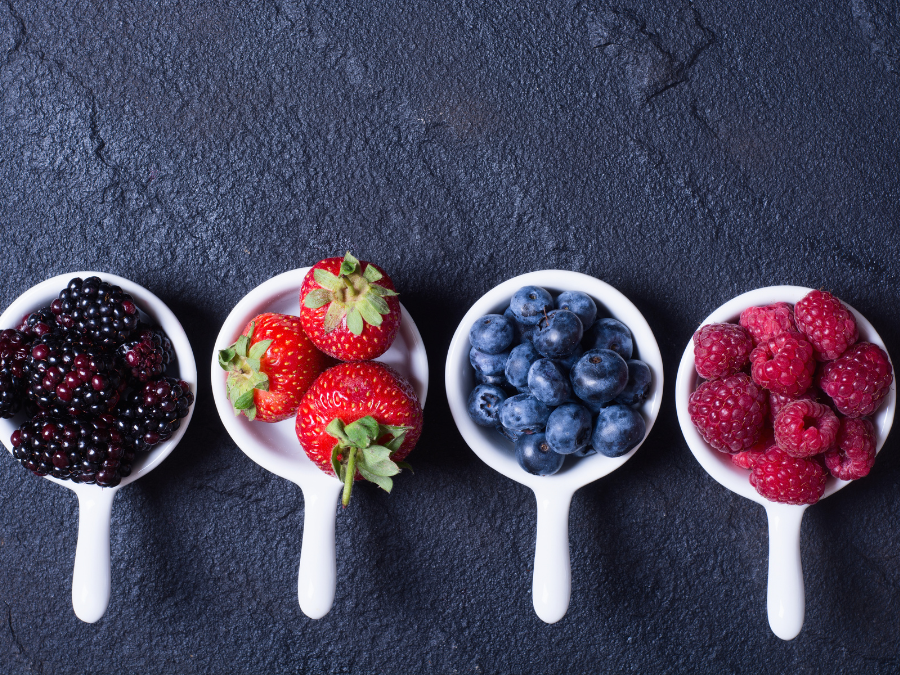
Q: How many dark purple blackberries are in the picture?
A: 7